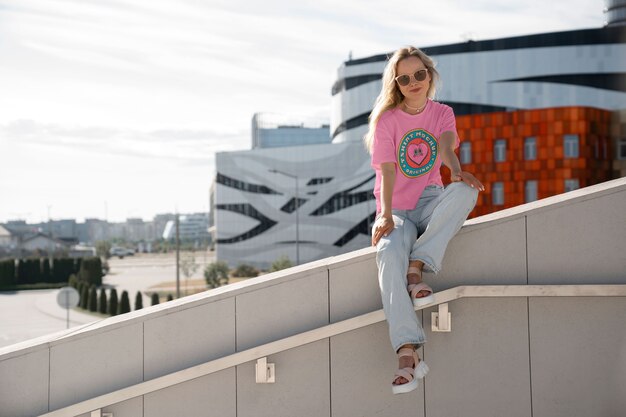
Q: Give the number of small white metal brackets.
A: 3